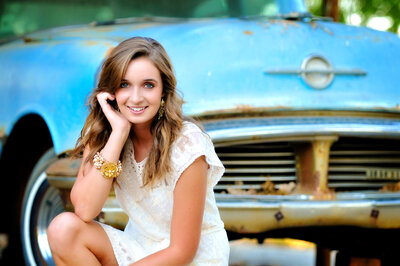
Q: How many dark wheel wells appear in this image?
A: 1